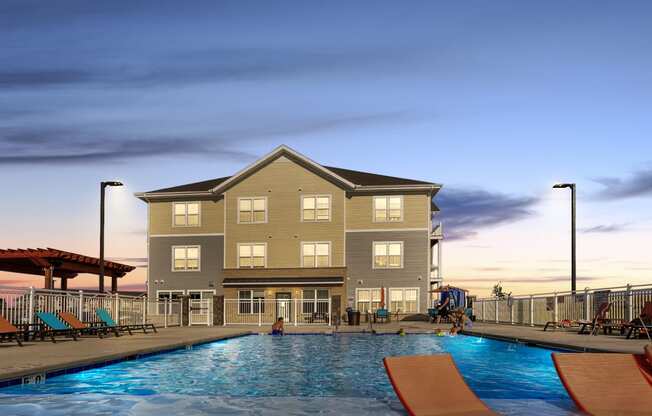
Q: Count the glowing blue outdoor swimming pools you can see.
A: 1